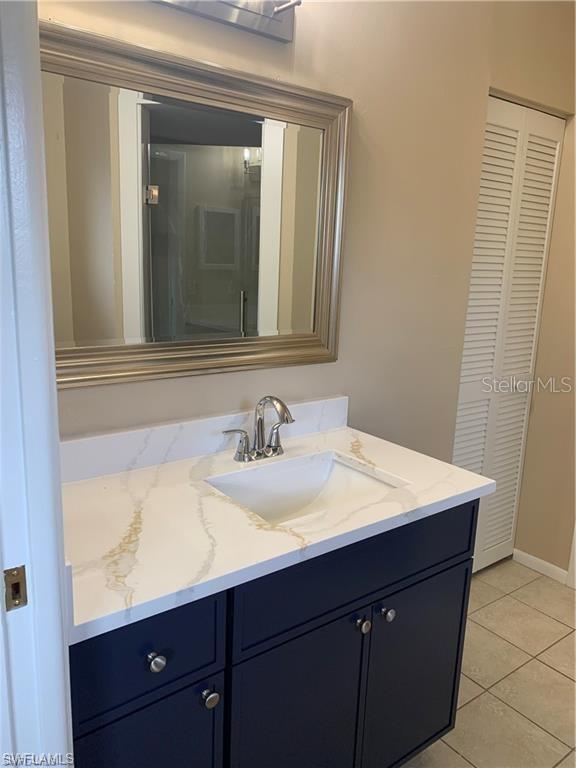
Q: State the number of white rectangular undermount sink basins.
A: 1